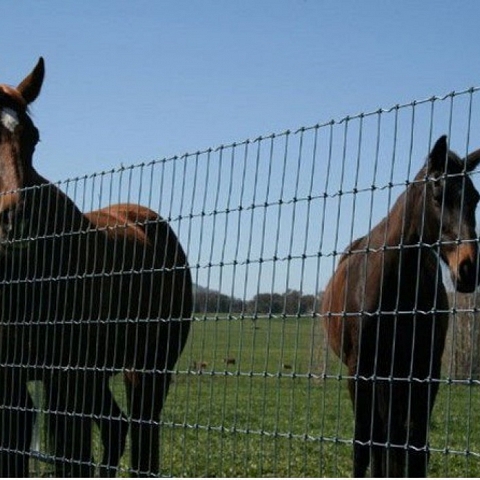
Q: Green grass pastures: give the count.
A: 1